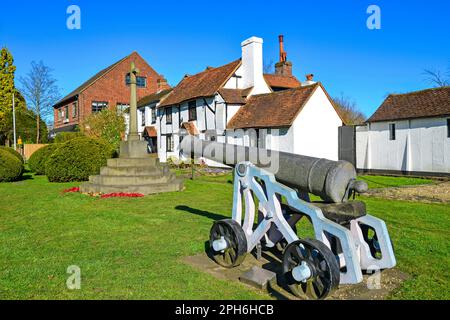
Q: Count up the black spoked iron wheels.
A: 2